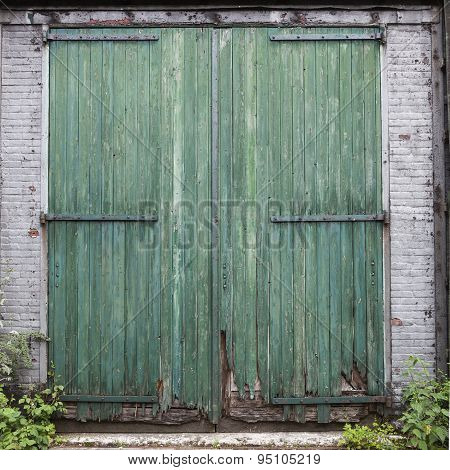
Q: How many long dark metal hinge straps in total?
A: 6